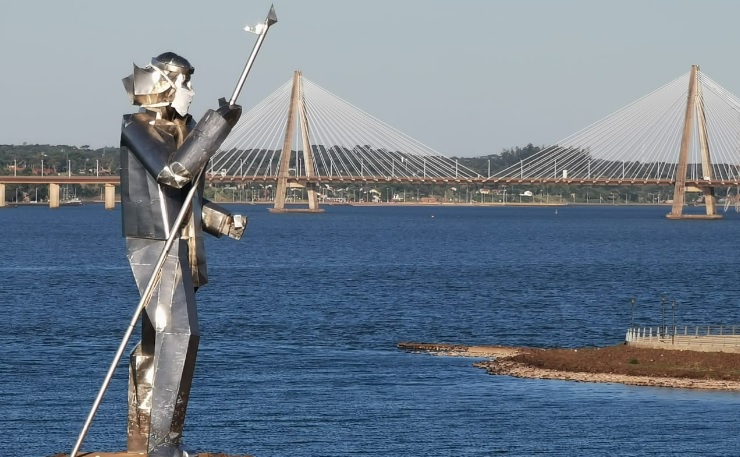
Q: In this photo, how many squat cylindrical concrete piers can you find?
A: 3